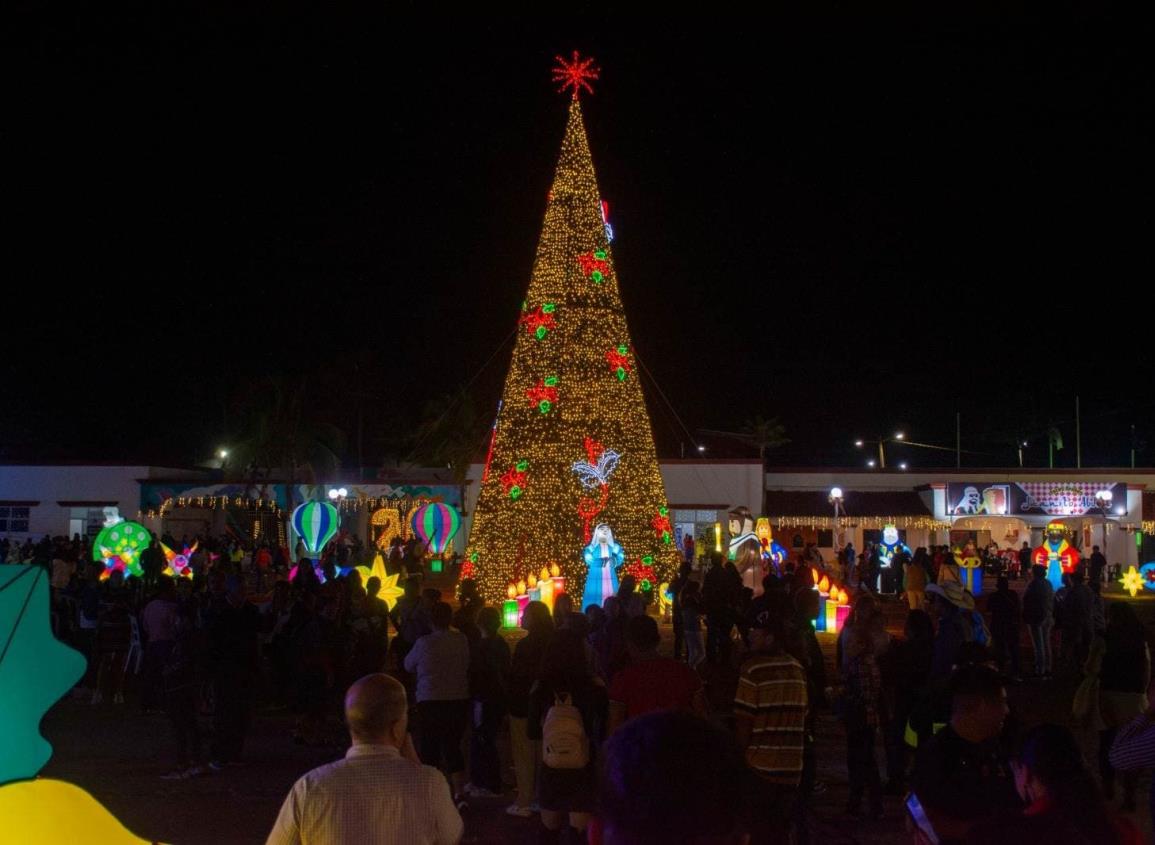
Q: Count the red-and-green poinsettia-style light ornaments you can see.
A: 8